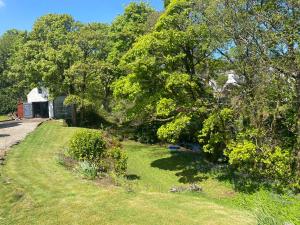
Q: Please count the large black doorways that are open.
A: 1